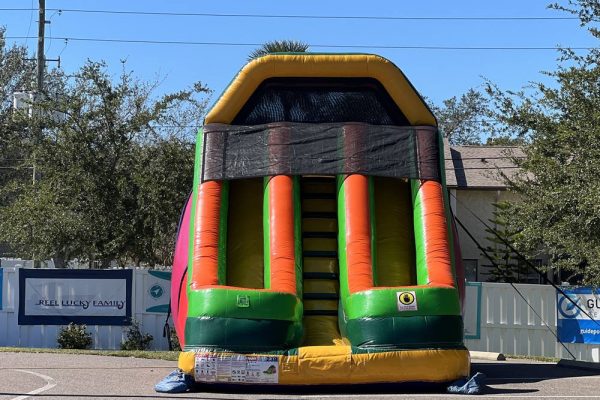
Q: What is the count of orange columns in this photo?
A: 4